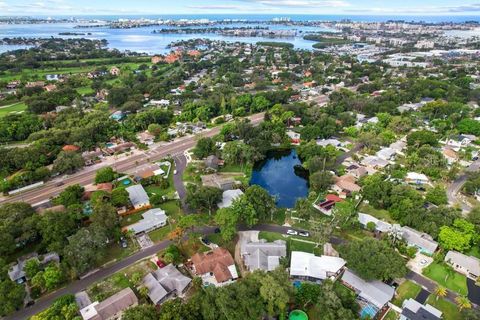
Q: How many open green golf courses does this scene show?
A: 1